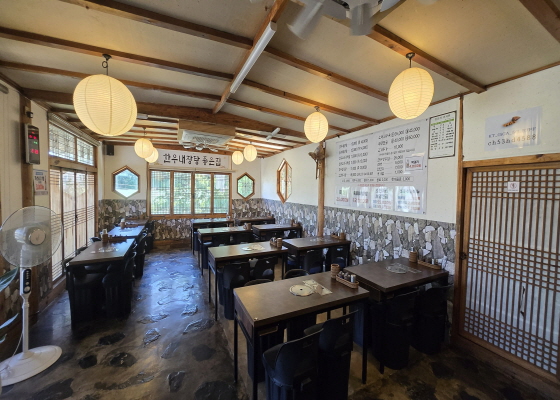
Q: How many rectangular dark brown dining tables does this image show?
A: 11